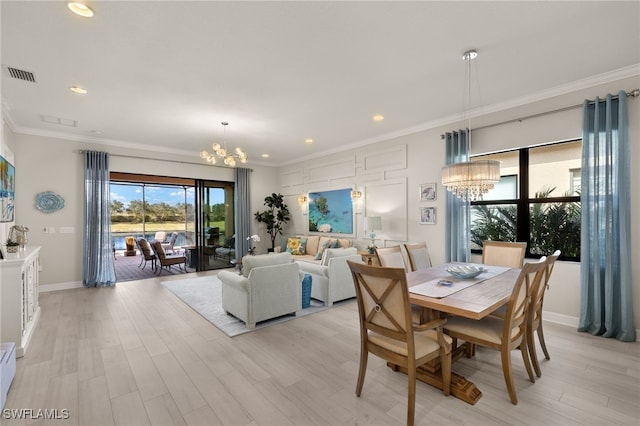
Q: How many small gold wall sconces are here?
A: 2